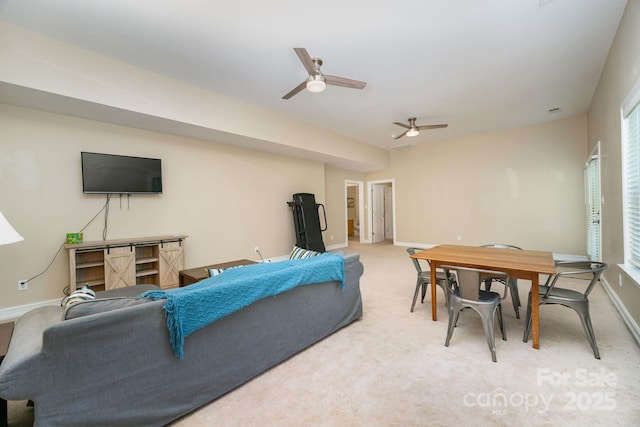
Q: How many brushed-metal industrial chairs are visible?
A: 4